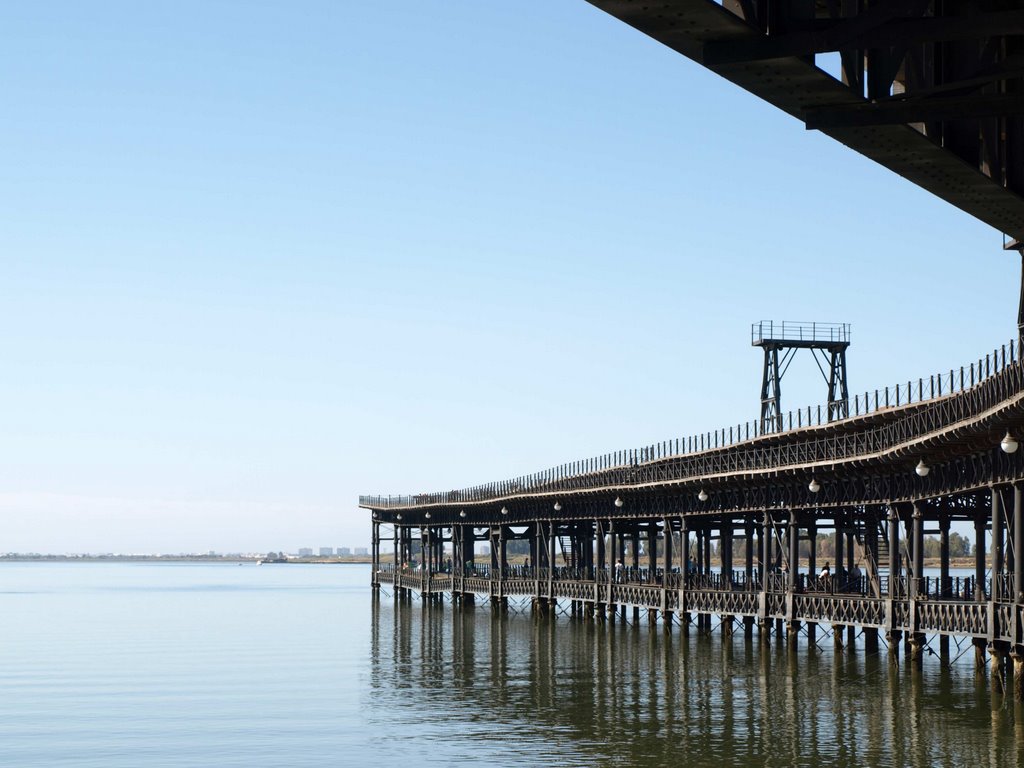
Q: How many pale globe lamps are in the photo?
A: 11